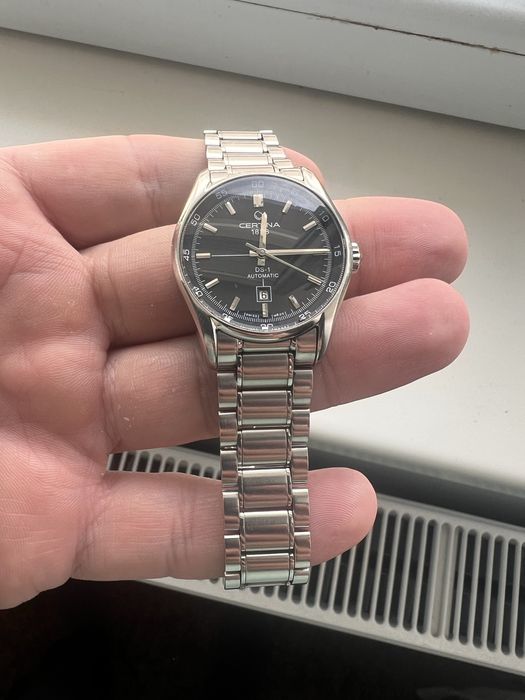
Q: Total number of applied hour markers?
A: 12